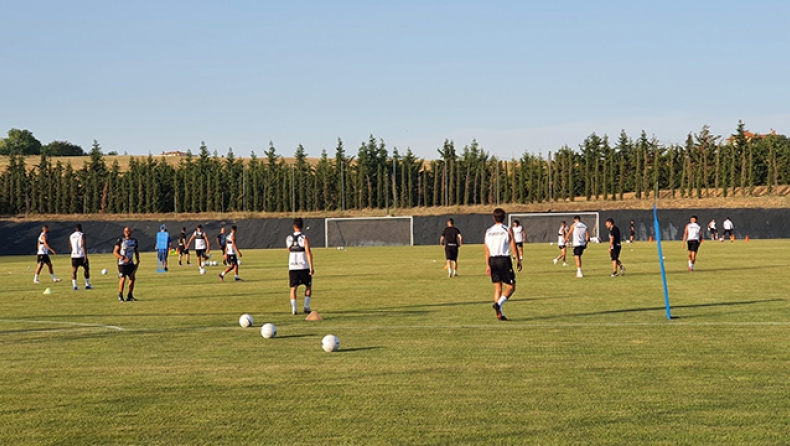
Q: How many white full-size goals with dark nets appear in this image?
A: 2